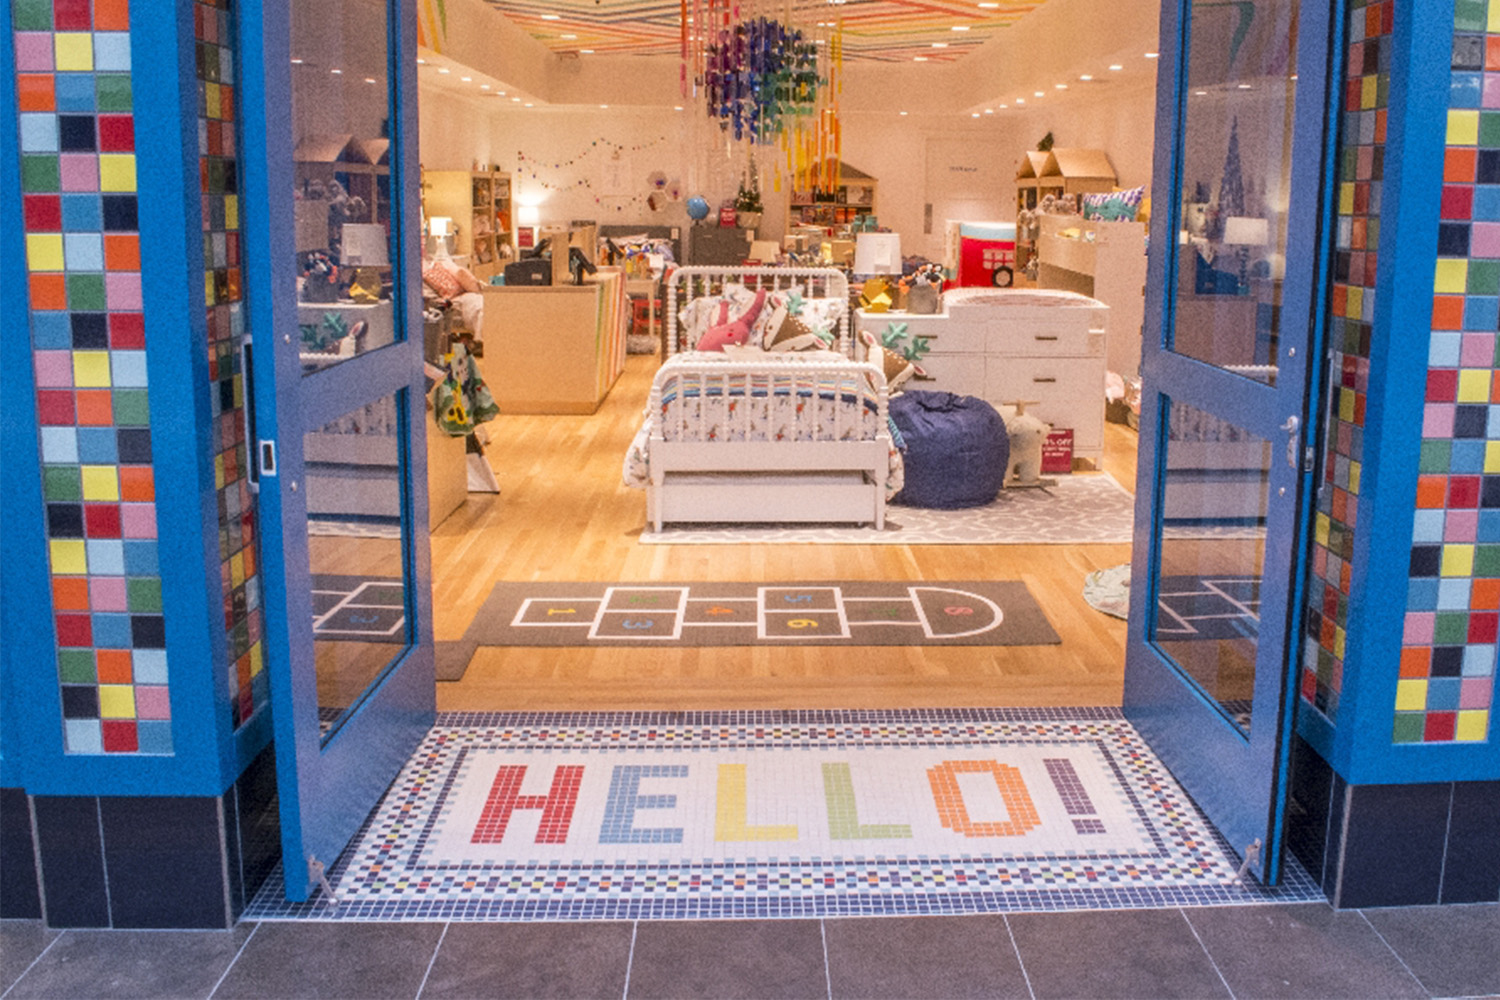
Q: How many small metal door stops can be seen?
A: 2